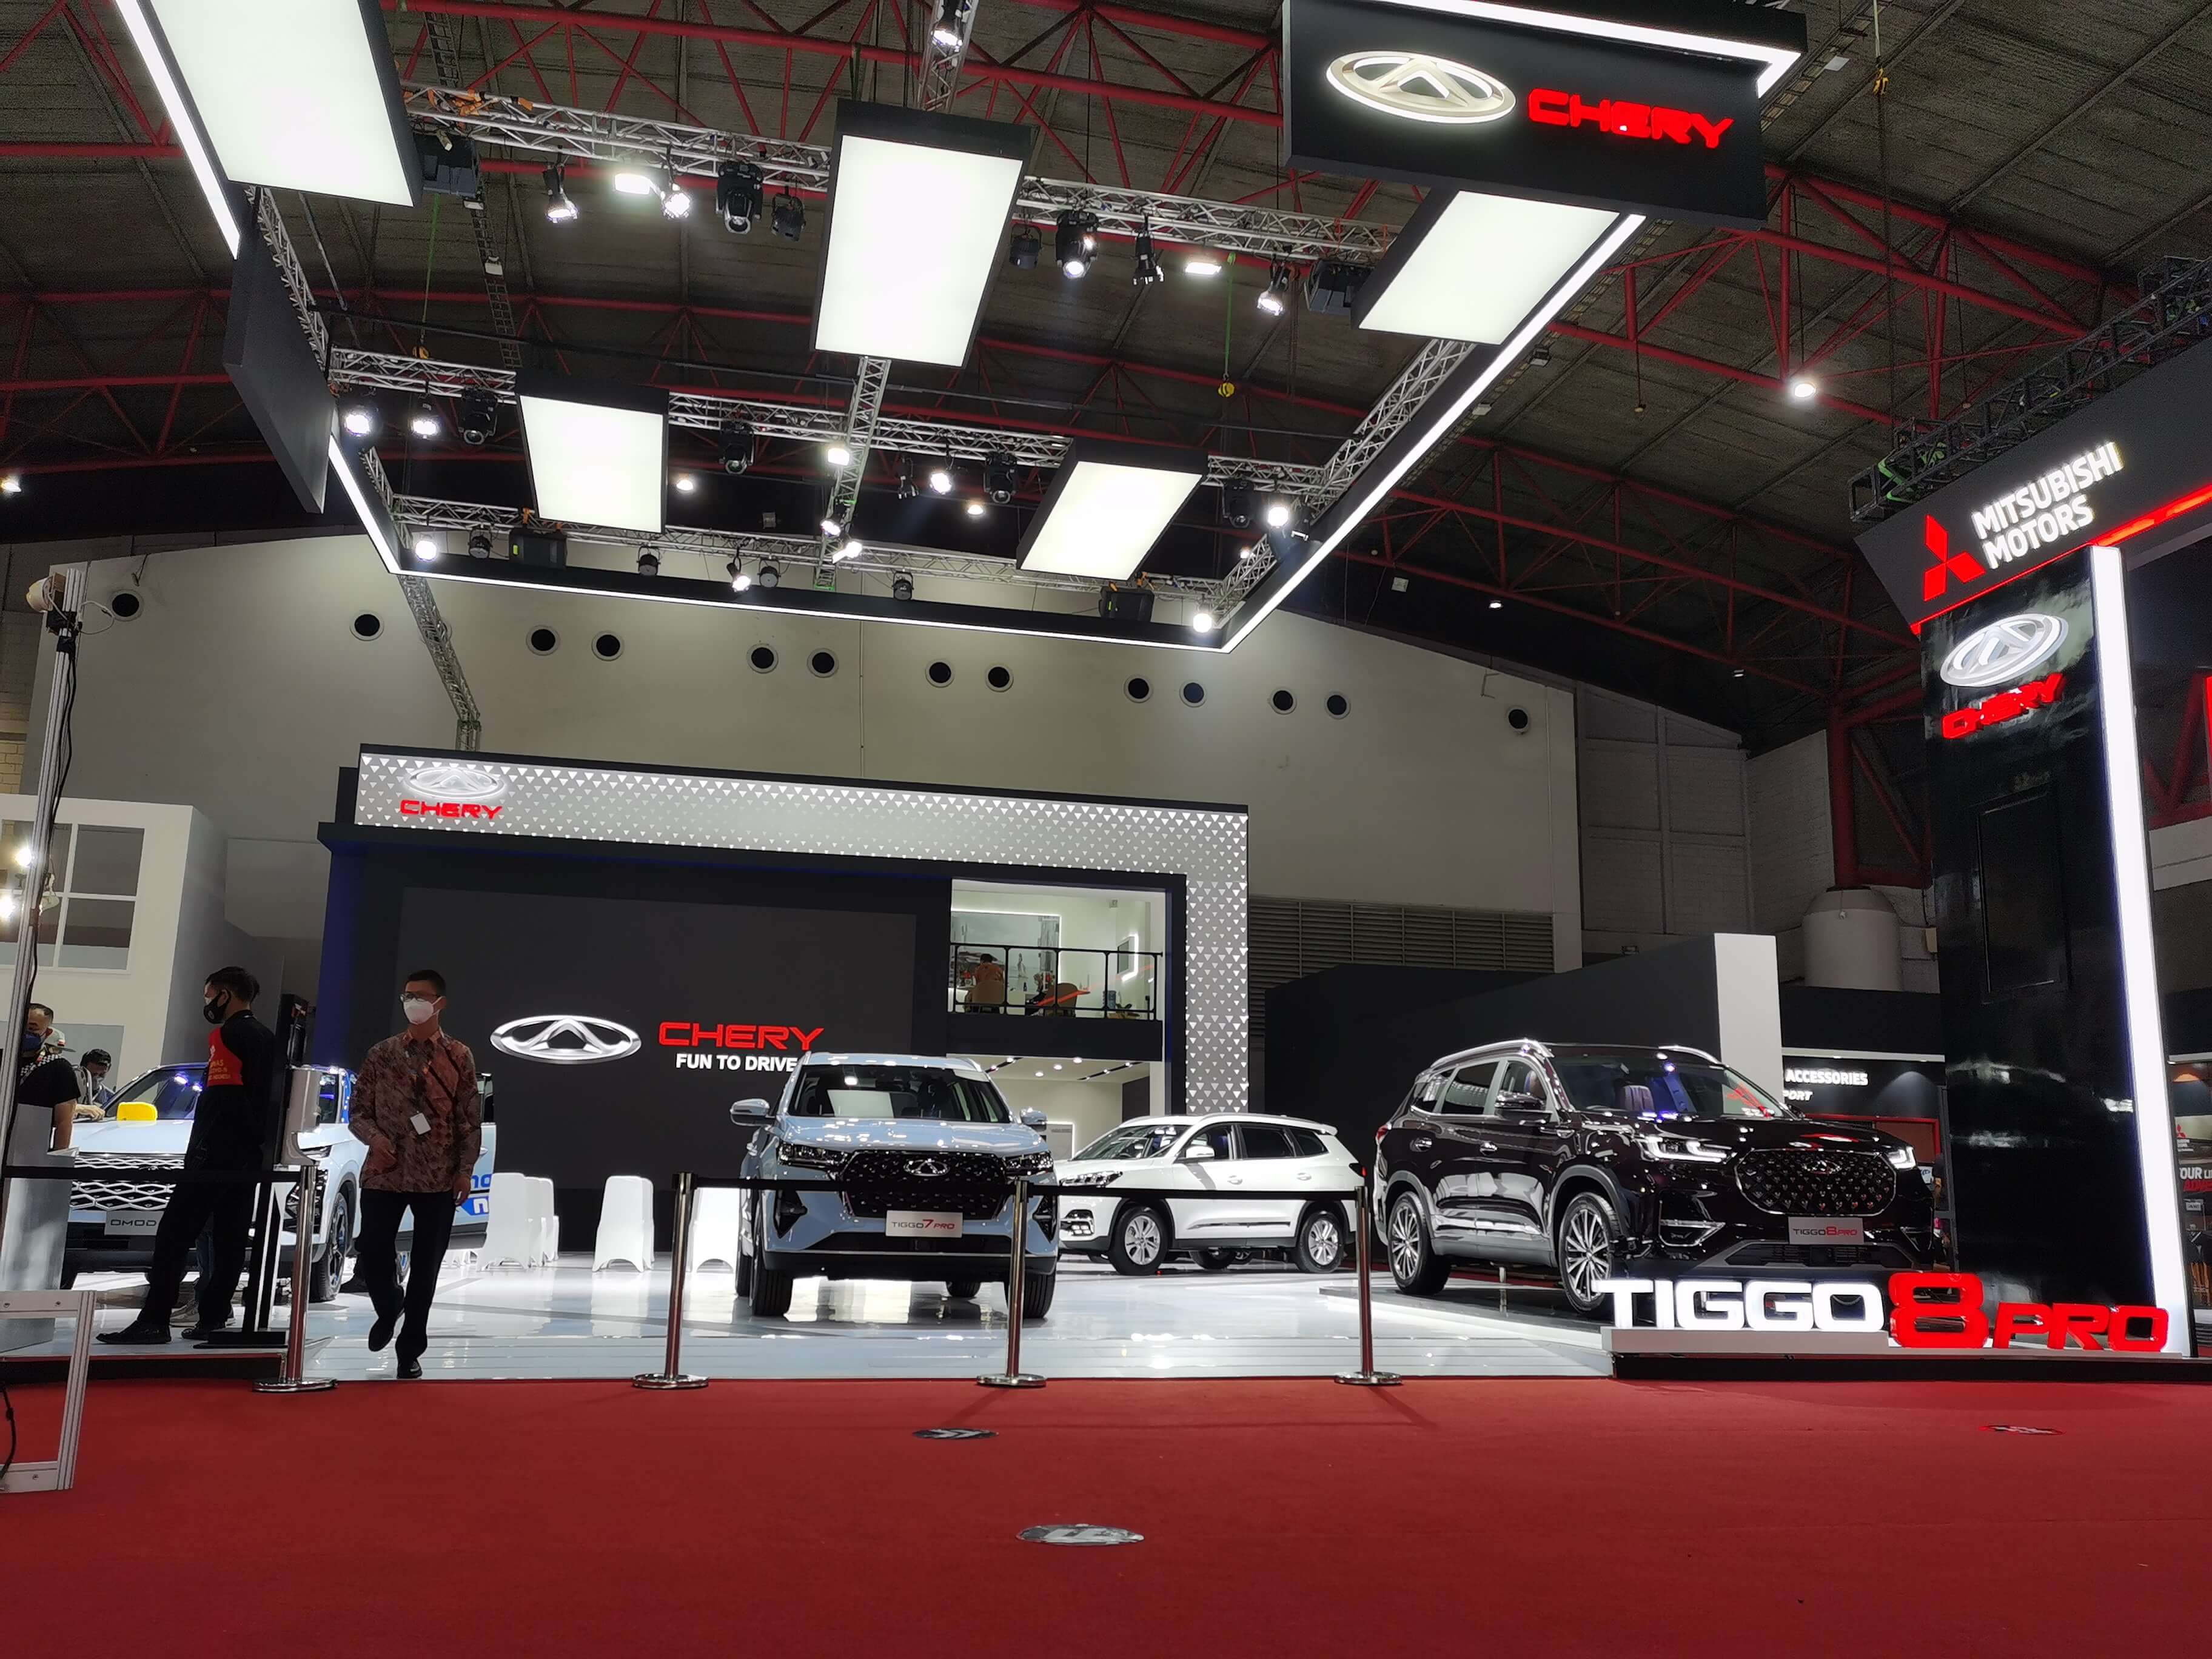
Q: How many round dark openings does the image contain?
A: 13